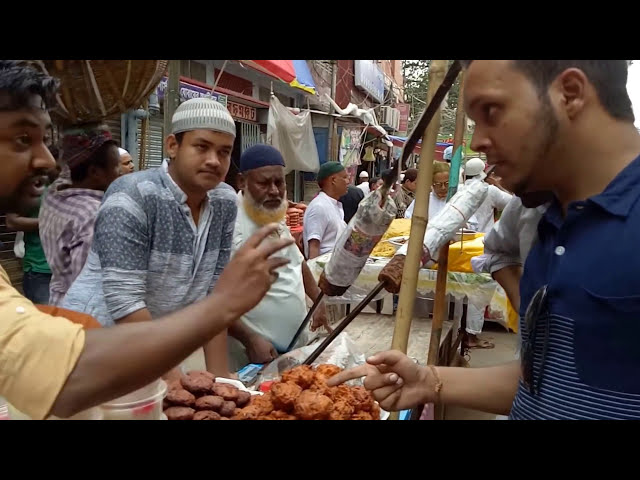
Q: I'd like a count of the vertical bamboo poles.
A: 2